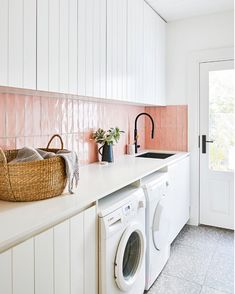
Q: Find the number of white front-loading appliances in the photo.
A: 2